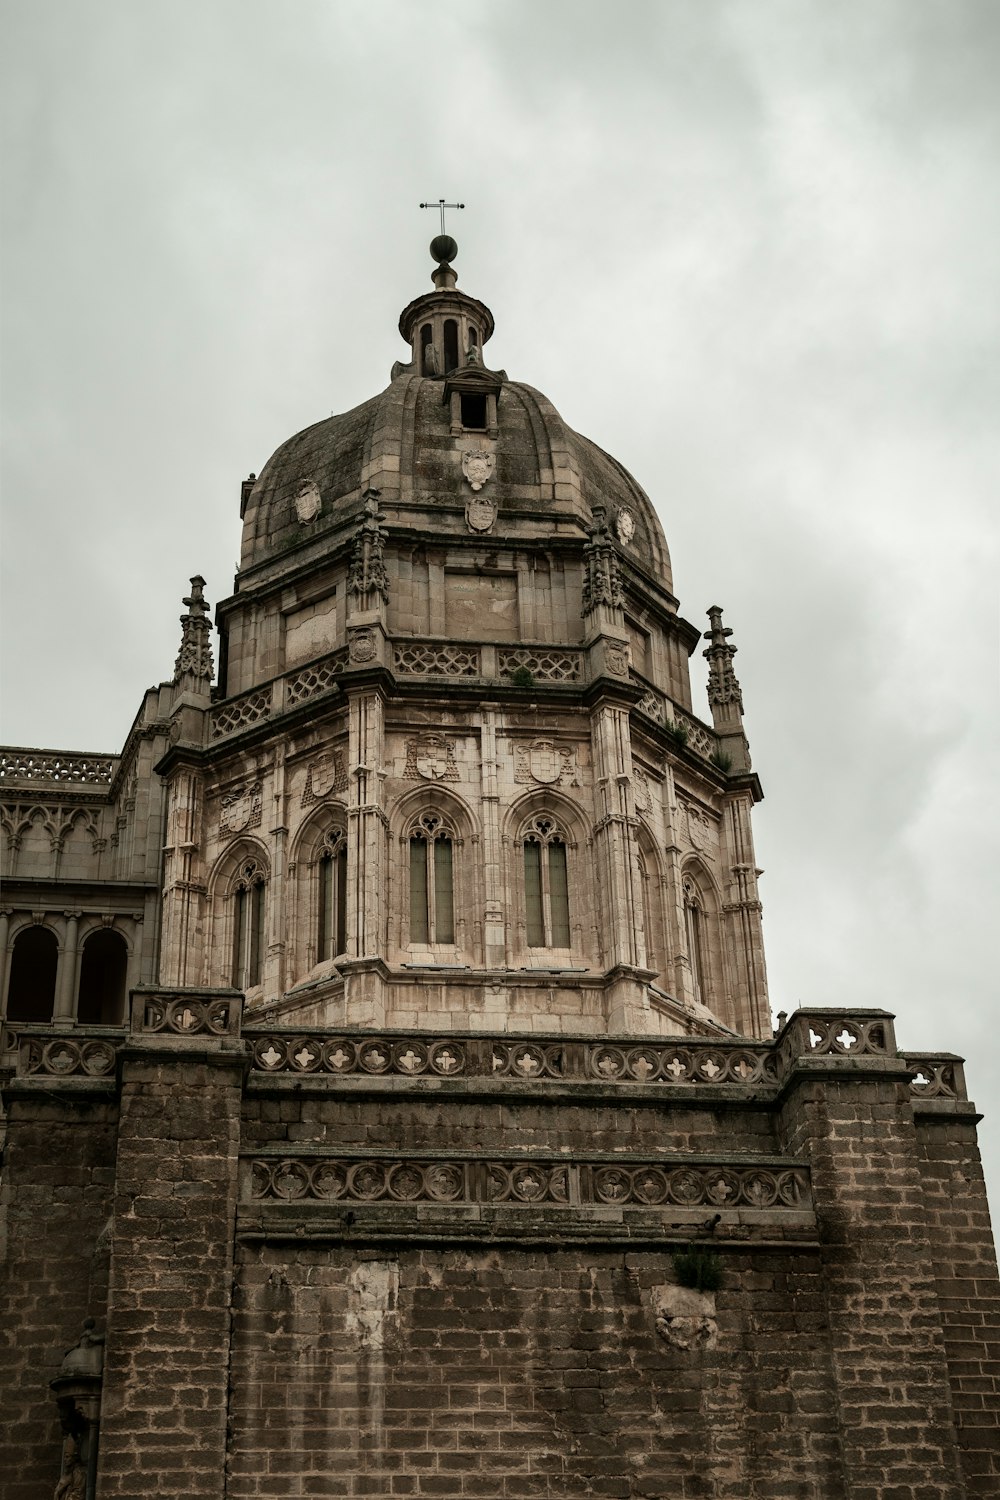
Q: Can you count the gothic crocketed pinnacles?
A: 4